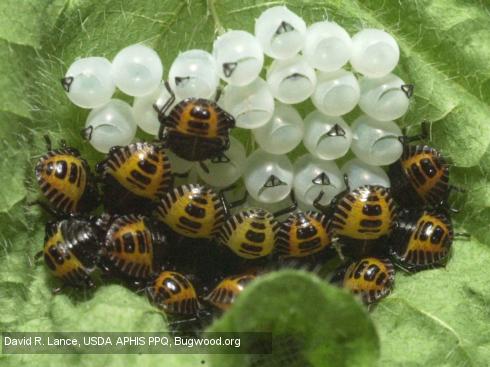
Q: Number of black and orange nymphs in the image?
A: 14